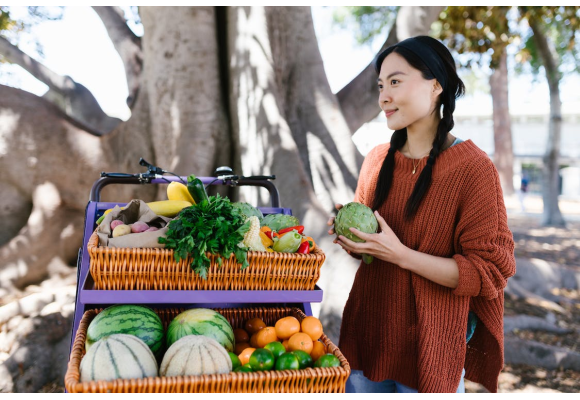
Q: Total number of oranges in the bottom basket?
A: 11